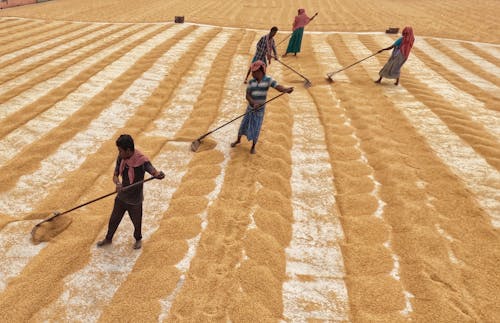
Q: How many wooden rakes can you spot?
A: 5